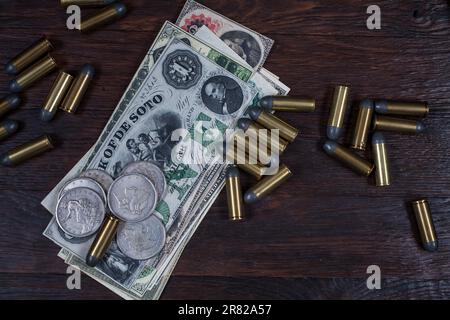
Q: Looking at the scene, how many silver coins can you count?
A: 6